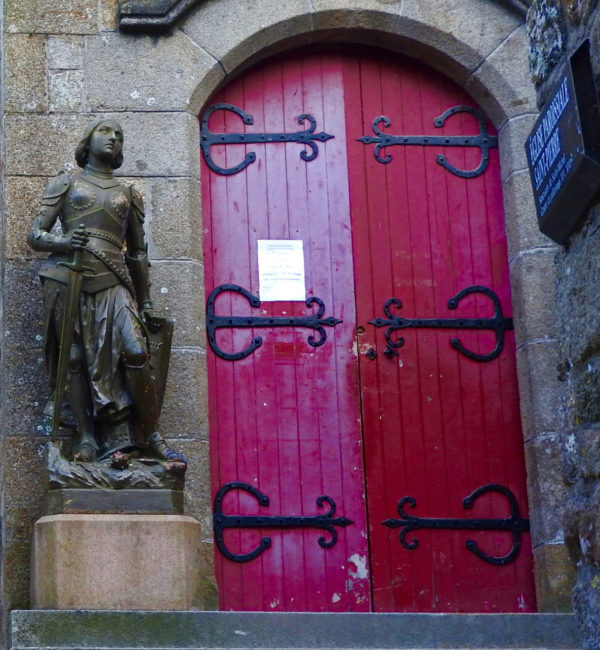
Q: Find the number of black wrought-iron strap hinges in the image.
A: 6